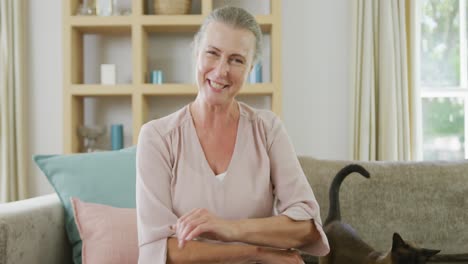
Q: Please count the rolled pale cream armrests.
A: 1